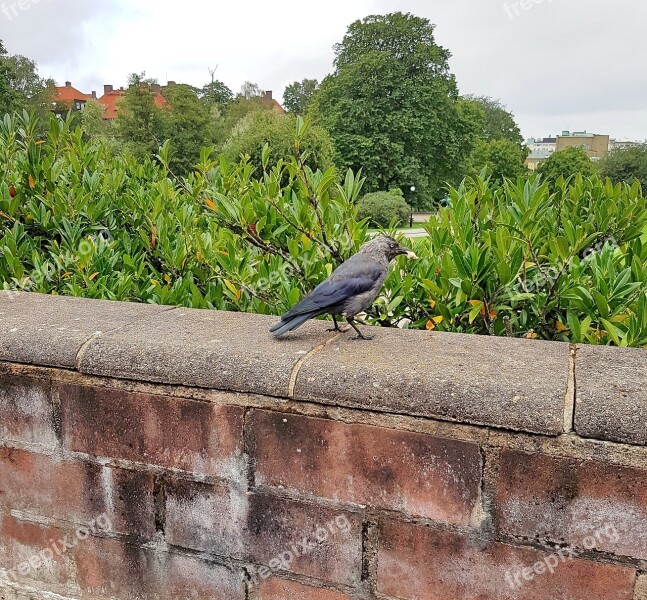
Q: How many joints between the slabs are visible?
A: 3